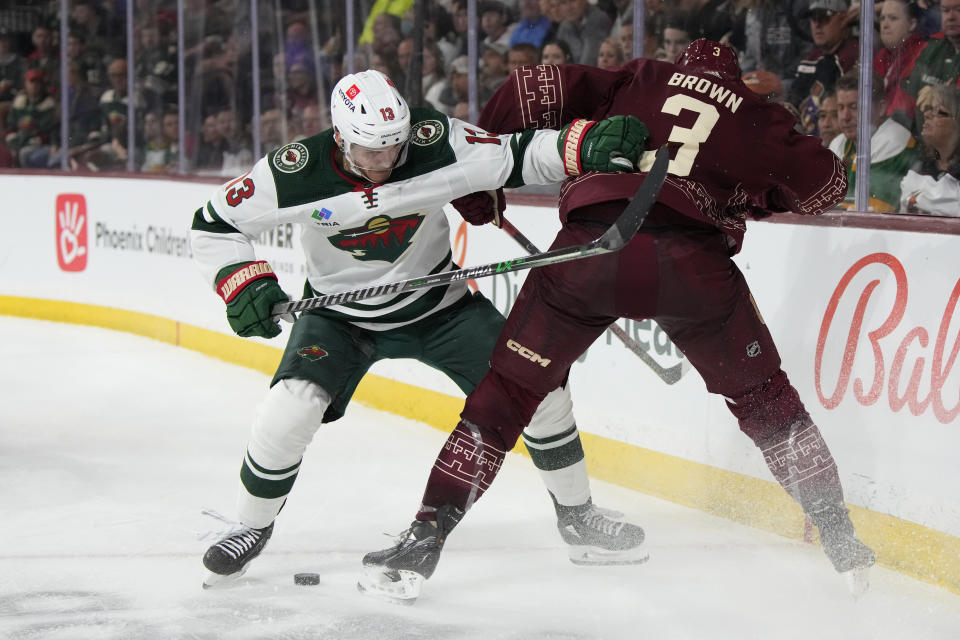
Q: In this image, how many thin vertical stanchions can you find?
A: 8